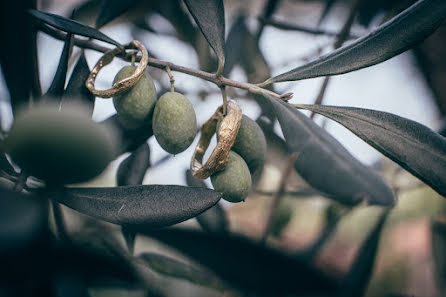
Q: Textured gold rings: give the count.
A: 2